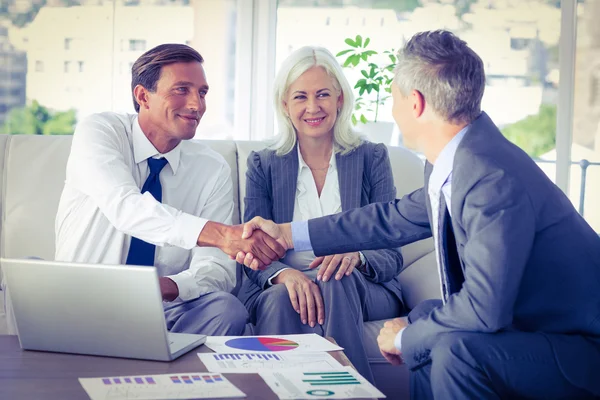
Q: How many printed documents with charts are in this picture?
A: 4